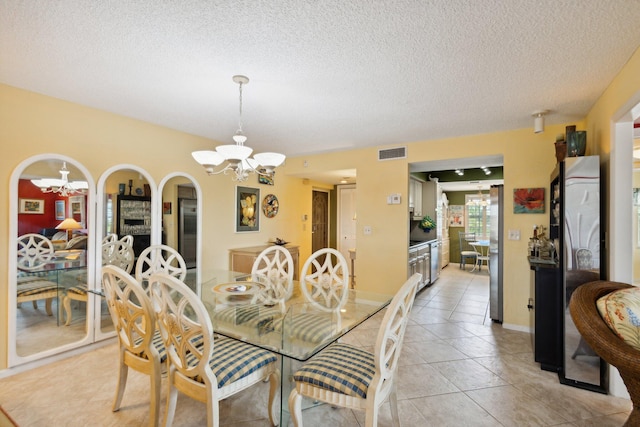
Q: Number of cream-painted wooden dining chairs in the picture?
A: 6